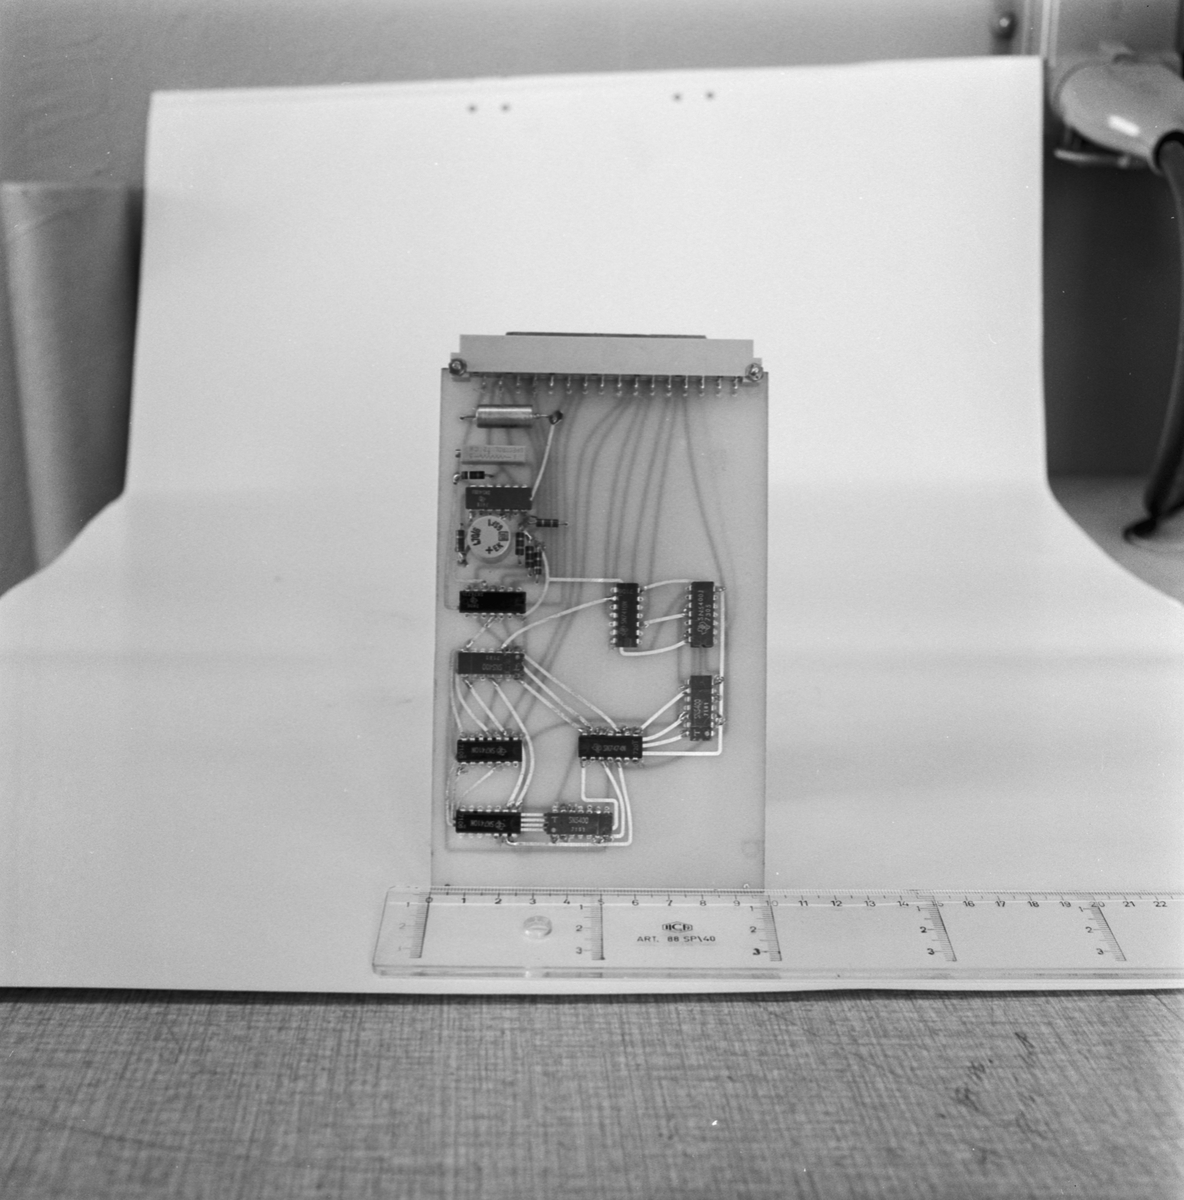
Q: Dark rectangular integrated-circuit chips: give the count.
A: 10